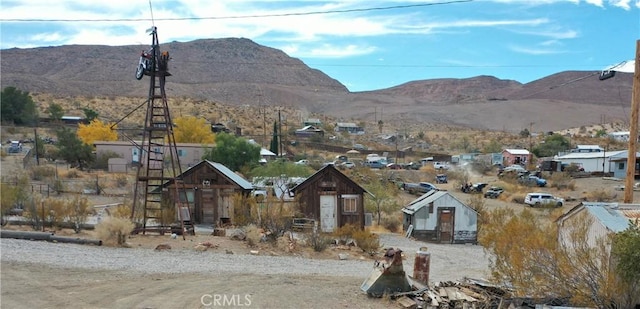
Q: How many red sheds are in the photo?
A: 1